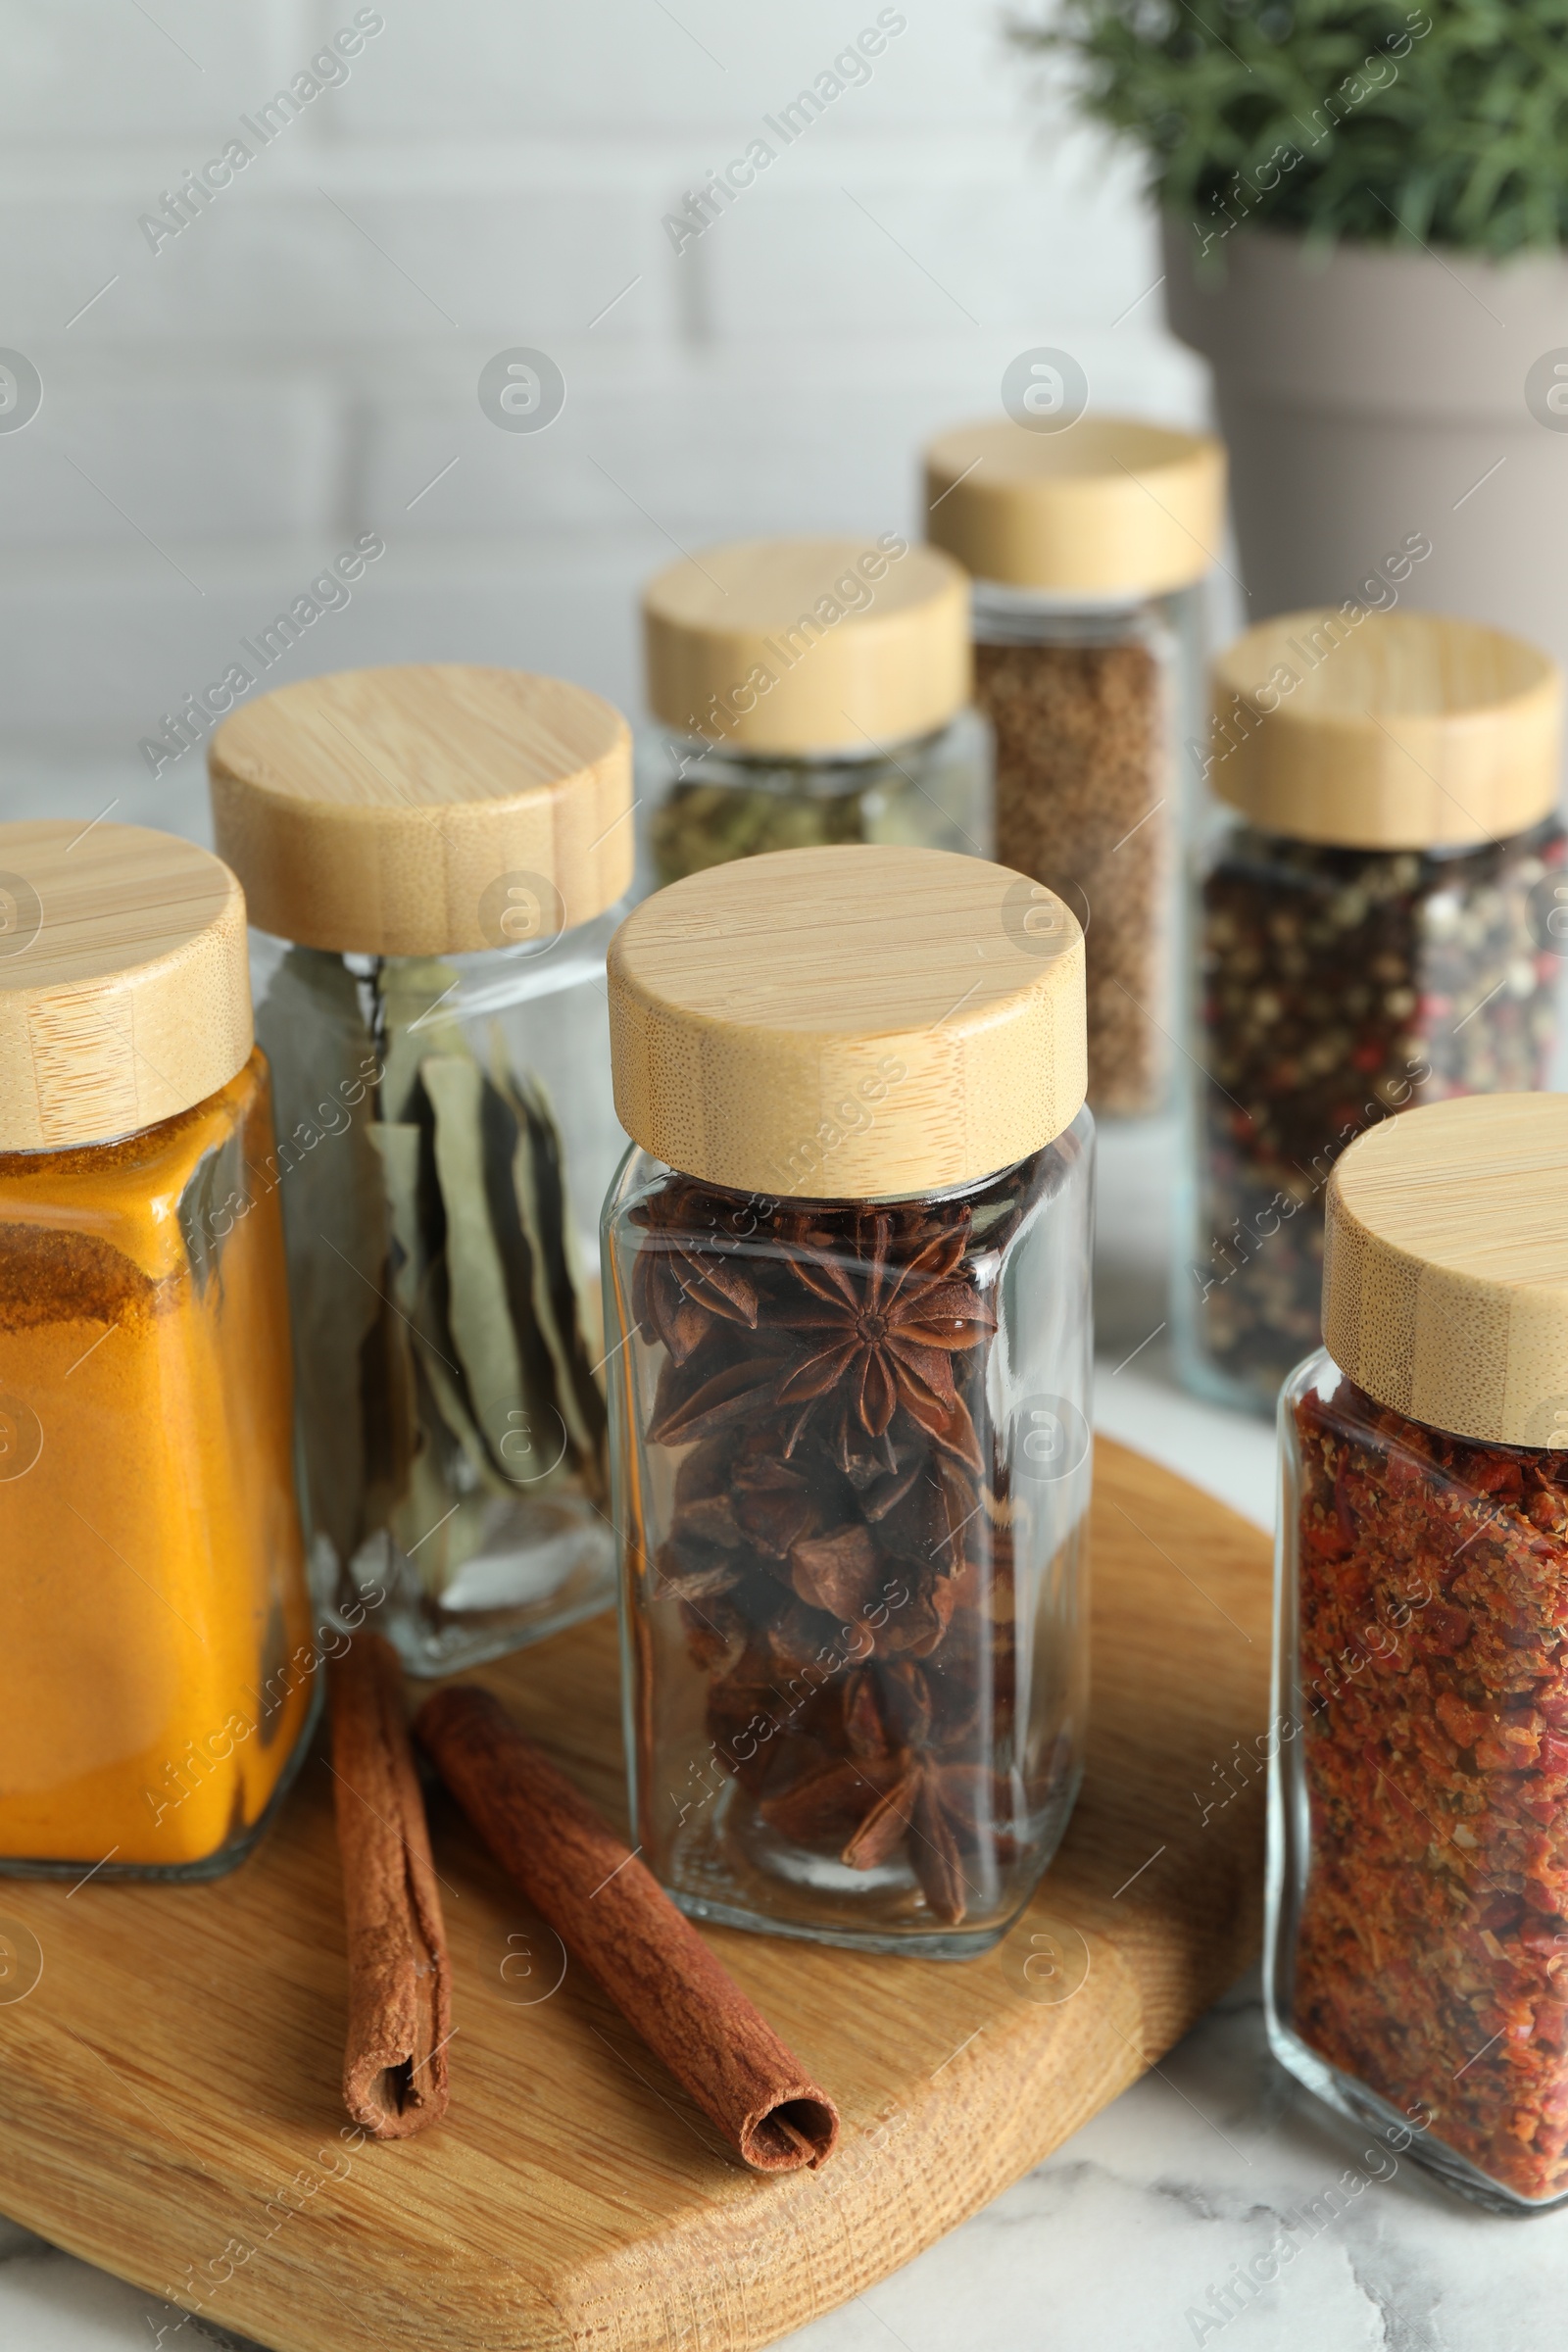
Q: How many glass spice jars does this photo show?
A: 7